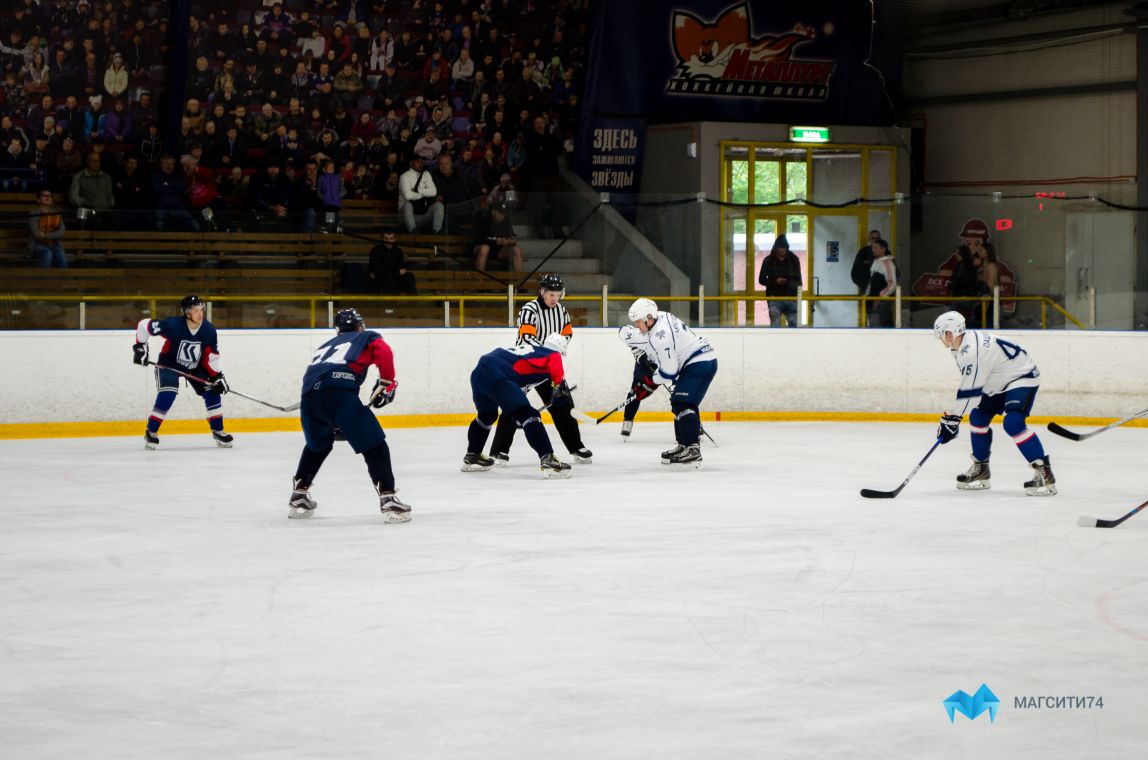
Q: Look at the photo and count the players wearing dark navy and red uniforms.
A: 3